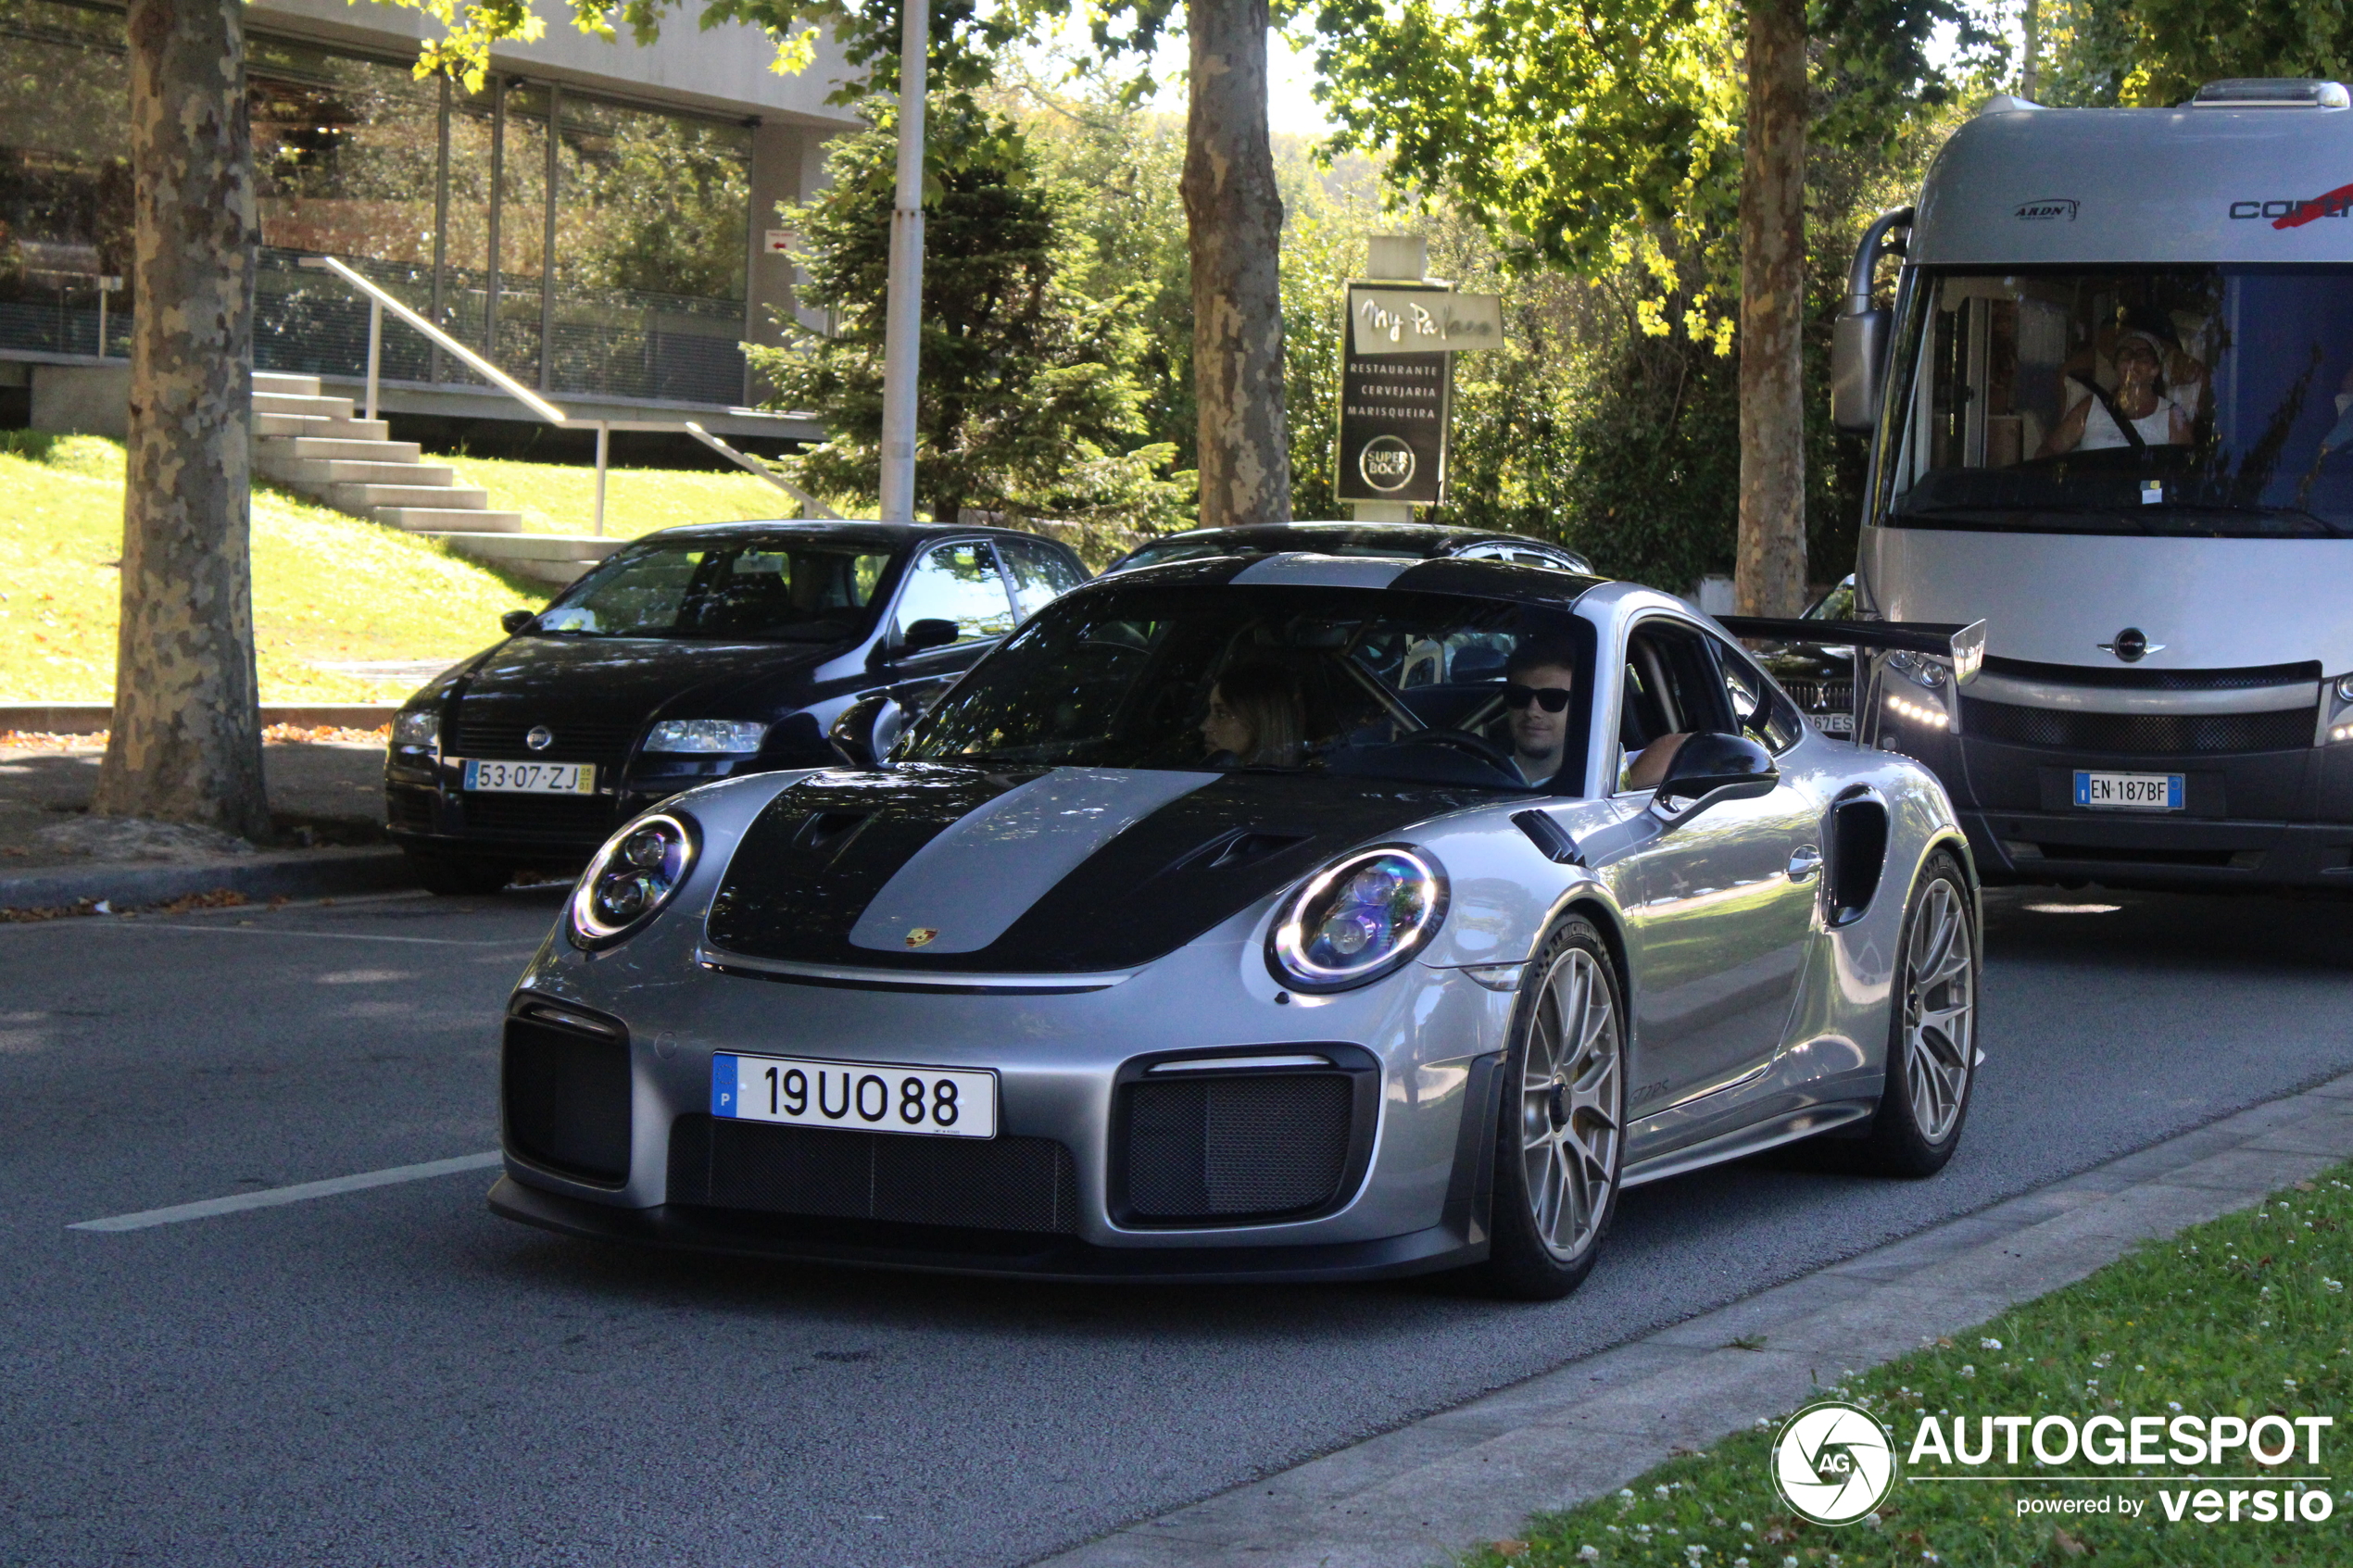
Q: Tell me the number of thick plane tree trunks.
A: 3